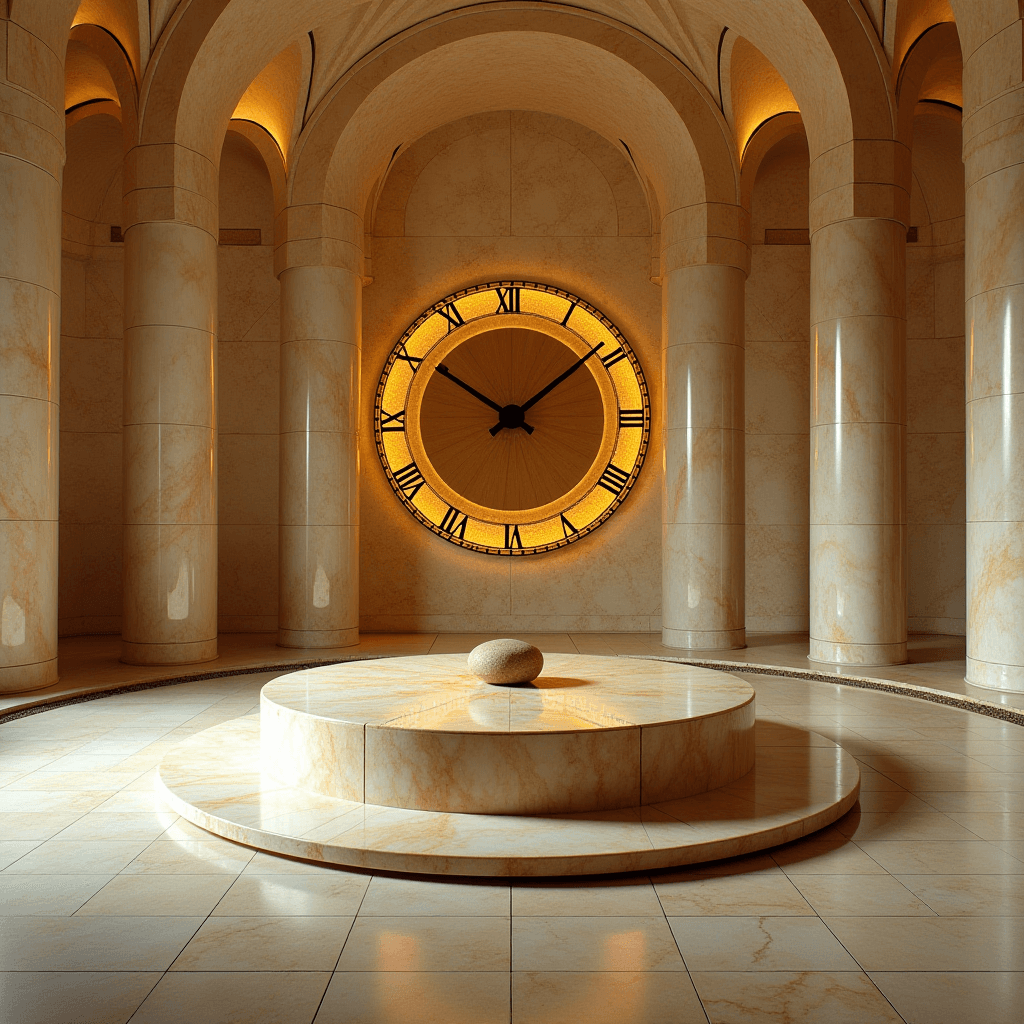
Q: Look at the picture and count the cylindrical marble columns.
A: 6